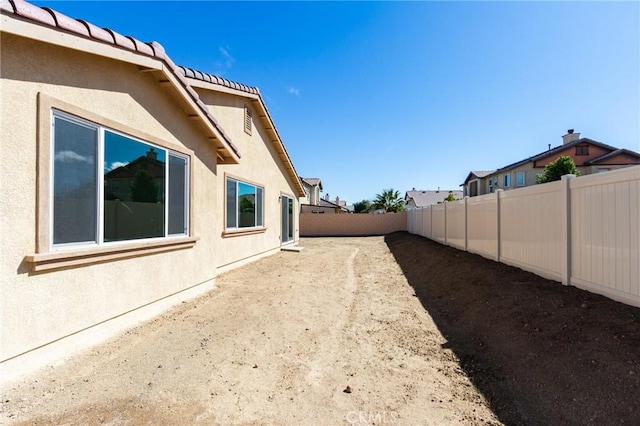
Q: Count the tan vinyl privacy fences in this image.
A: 1